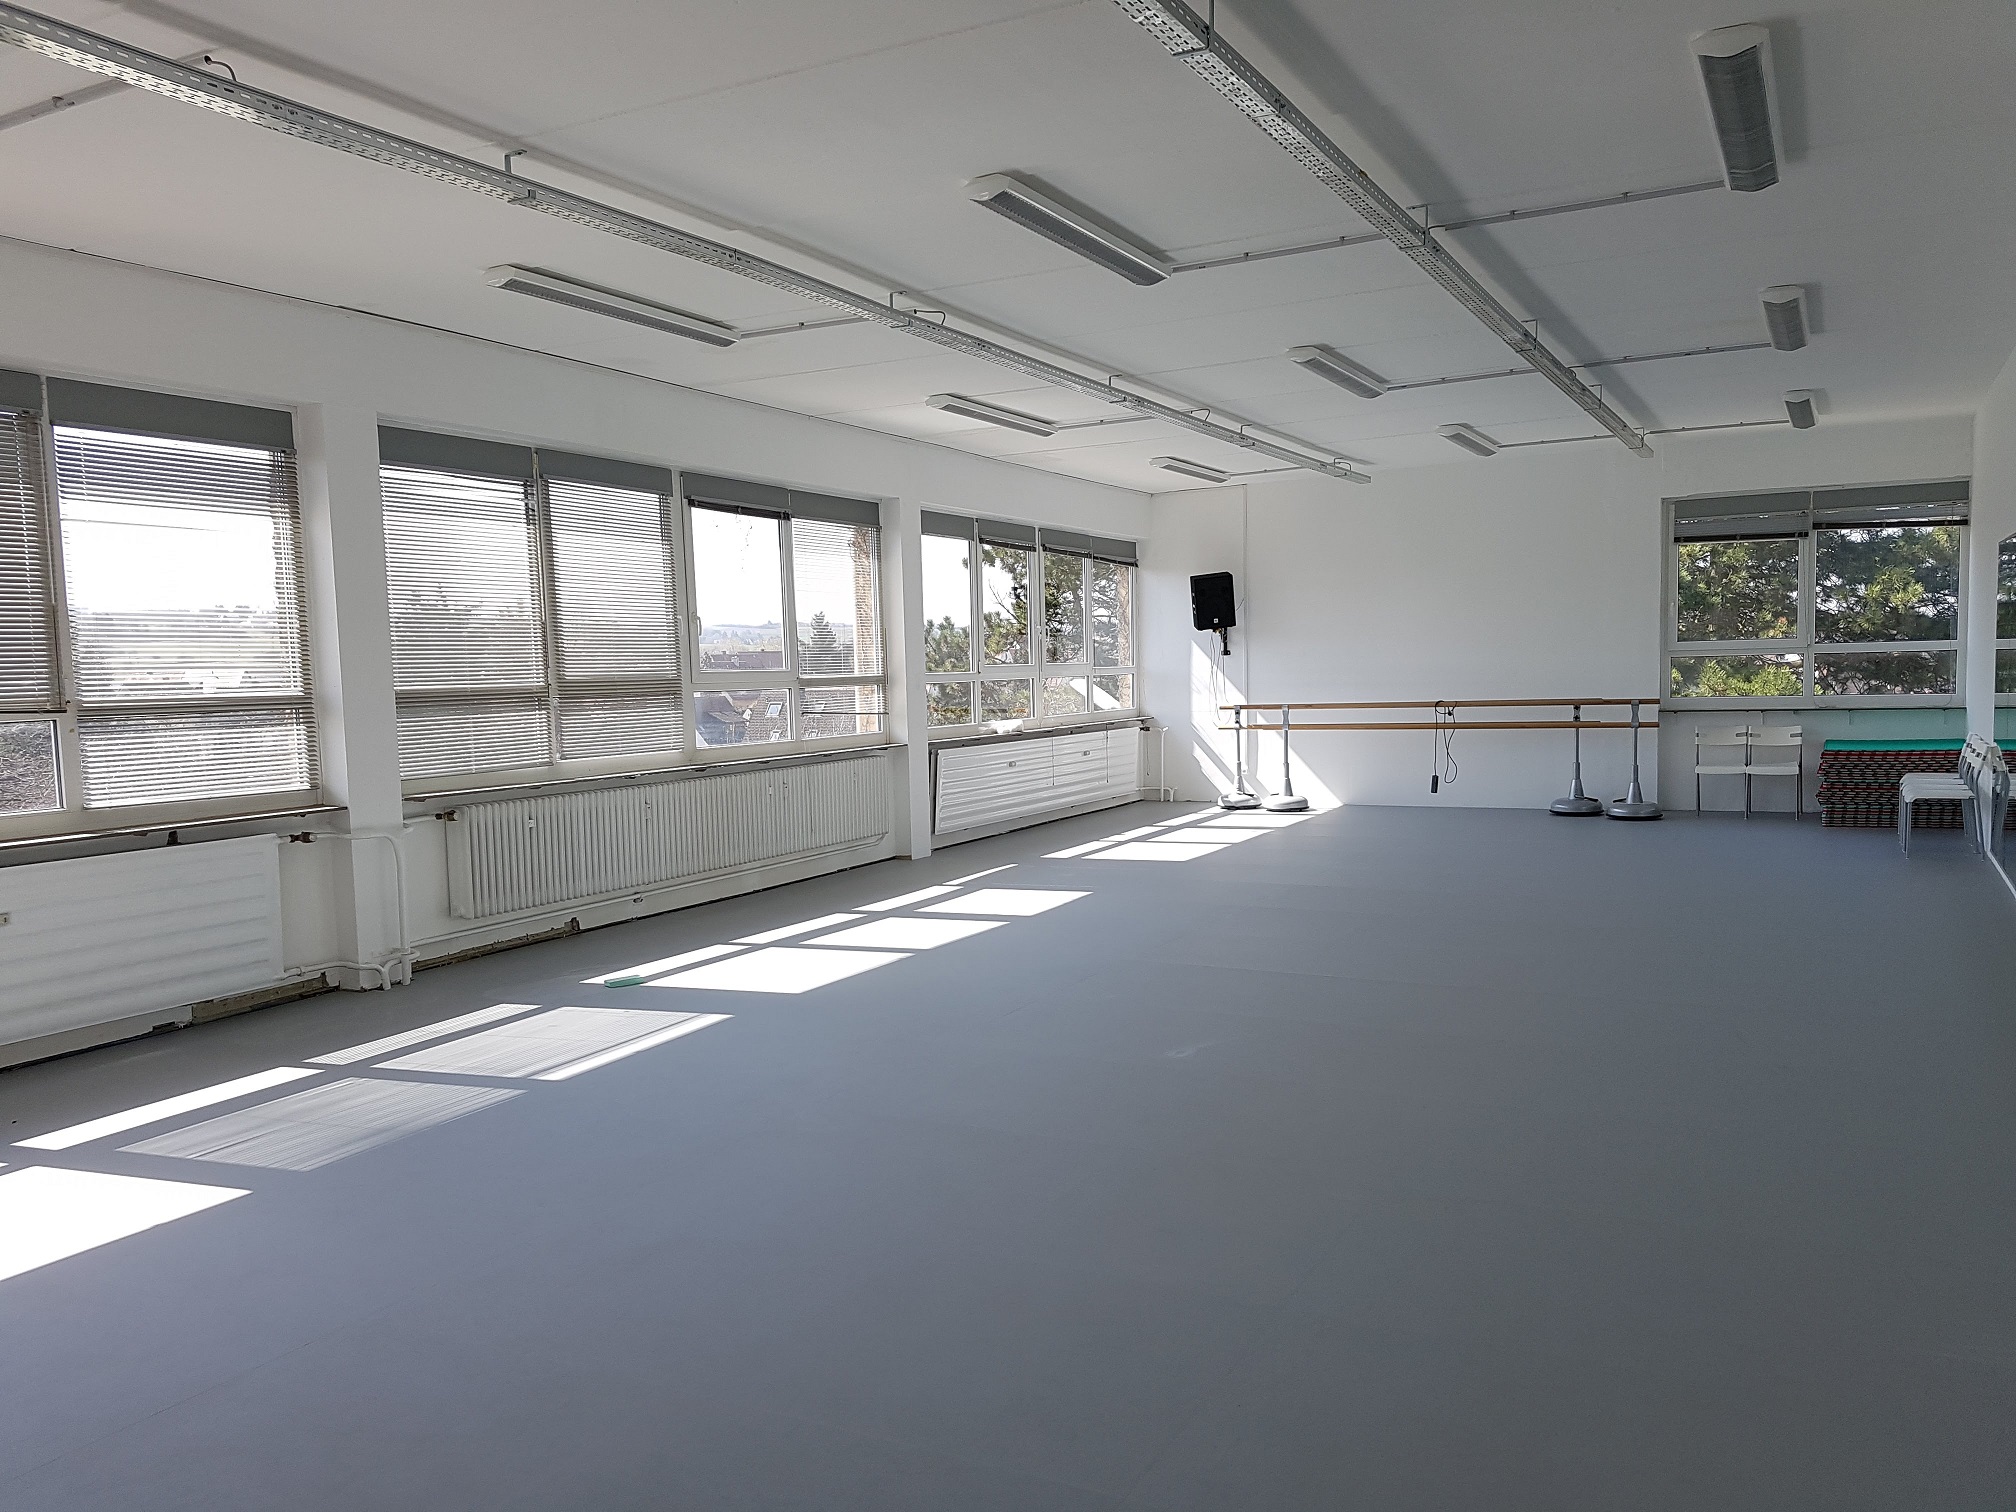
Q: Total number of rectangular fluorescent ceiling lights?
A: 9